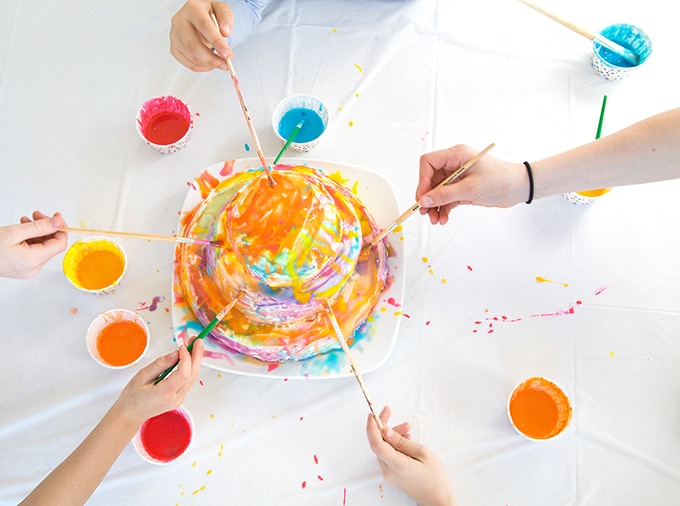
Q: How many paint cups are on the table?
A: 8